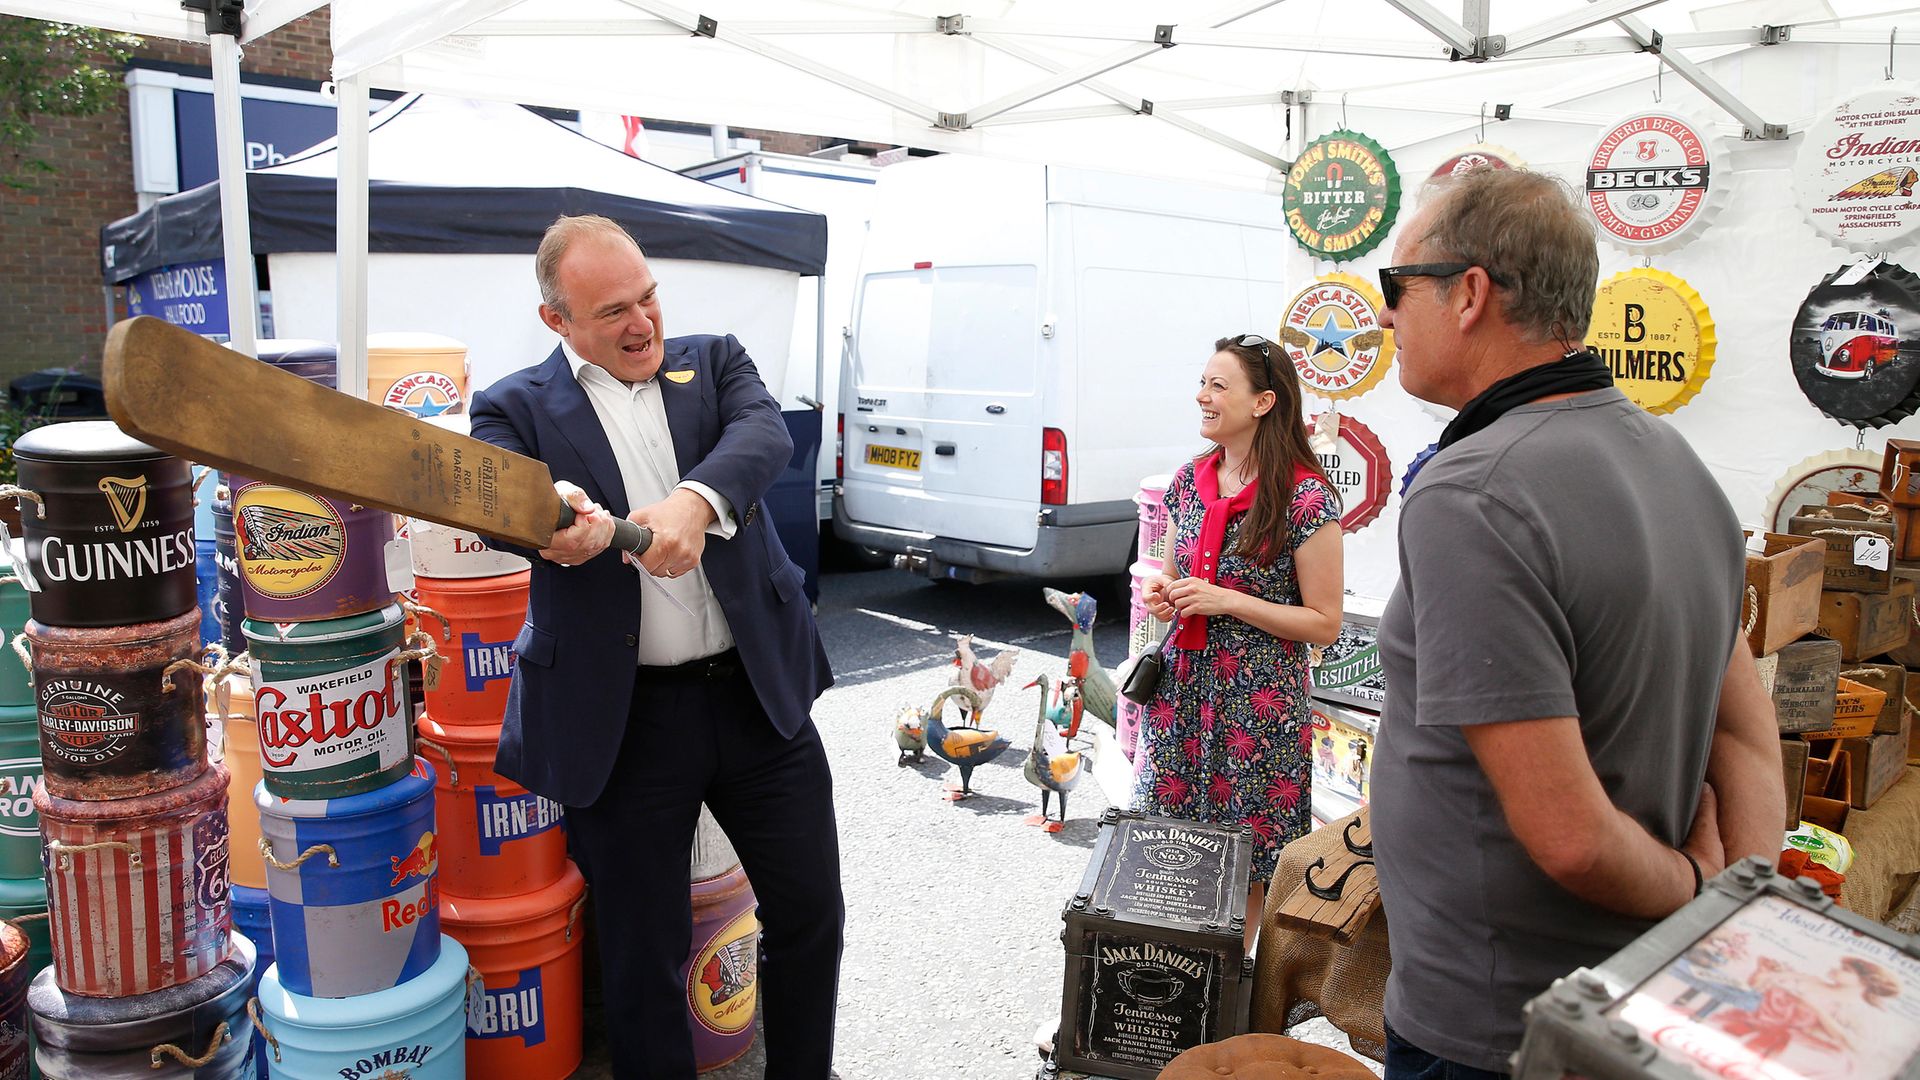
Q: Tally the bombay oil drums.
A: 1